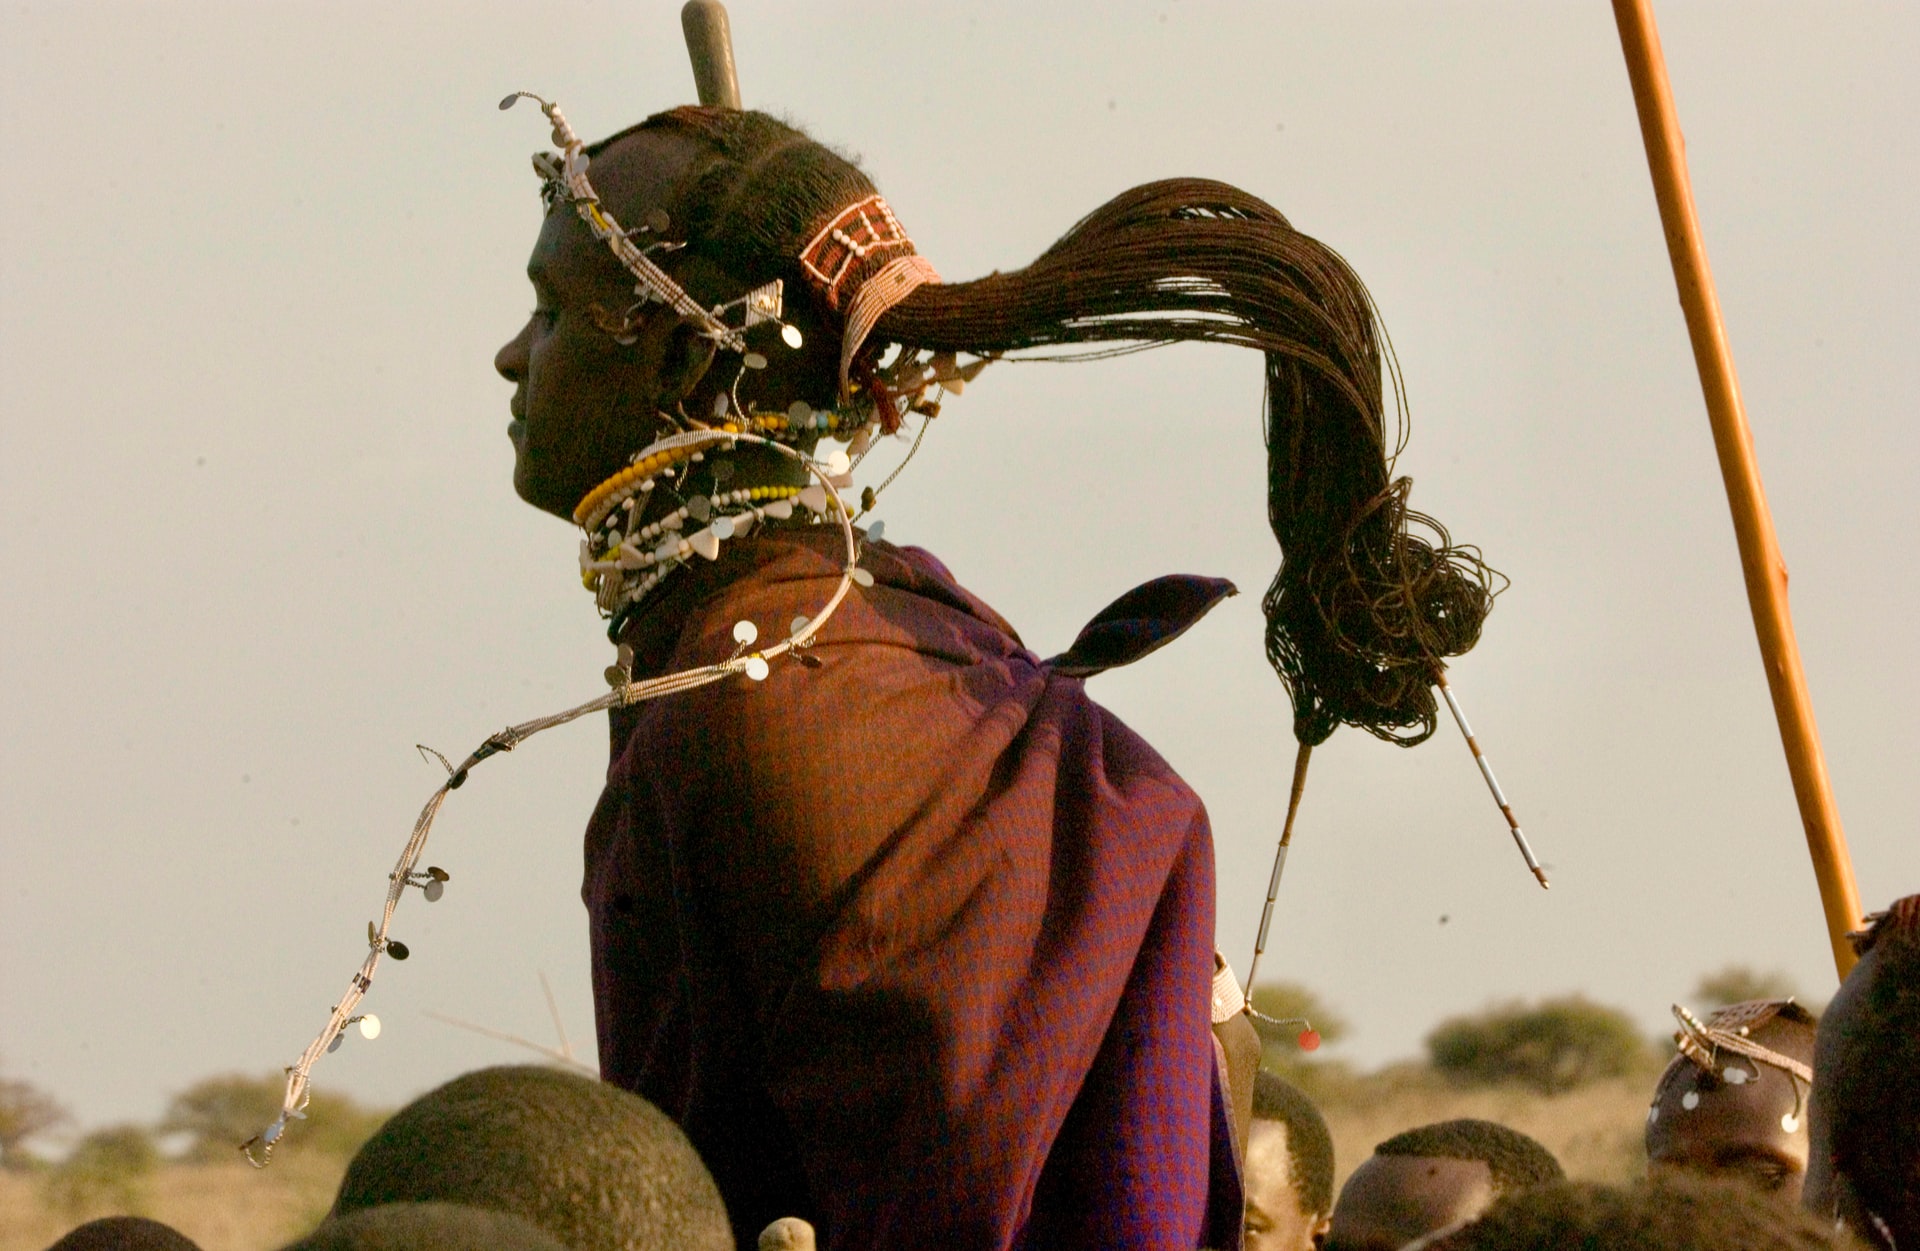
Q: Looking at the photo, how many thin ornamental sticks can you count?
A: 2